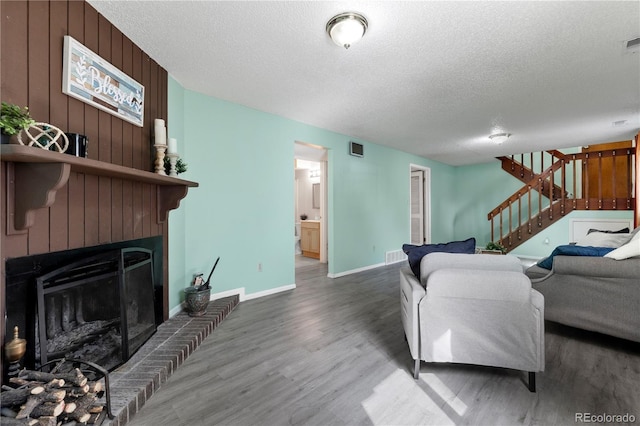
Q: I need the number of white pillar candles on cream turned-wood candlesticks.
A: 2